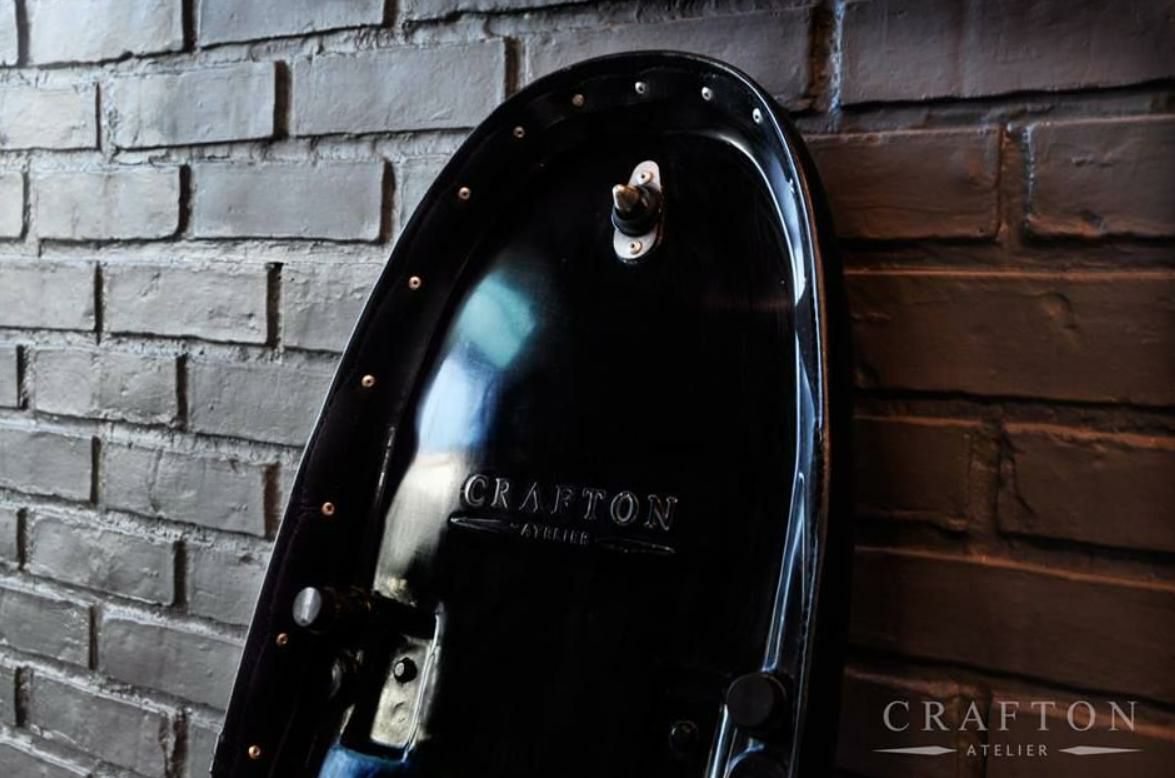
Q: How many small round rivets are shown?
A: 13